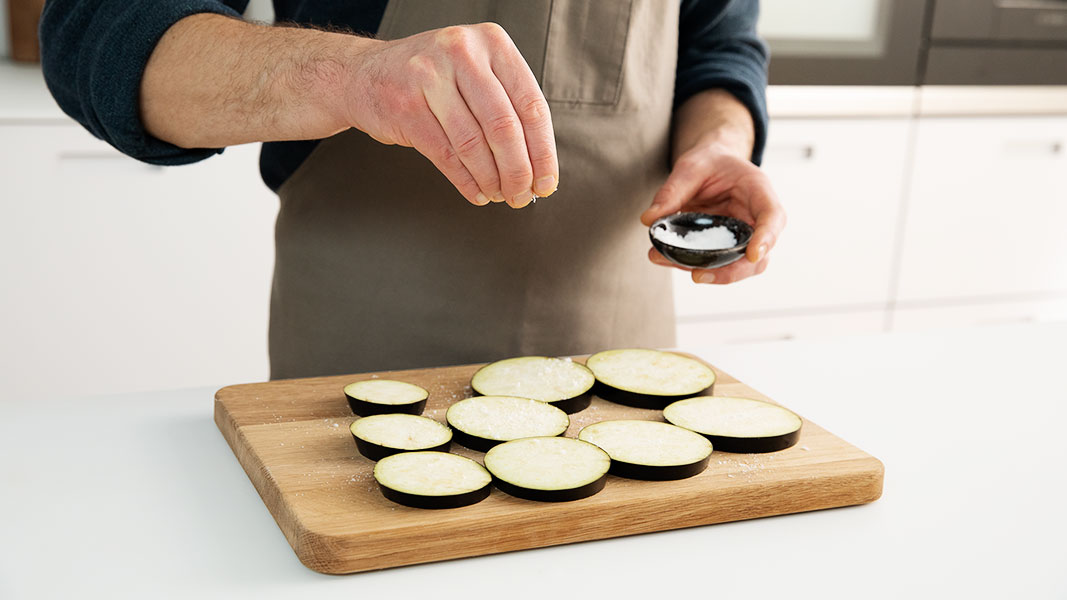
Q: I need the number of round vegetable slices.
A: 9